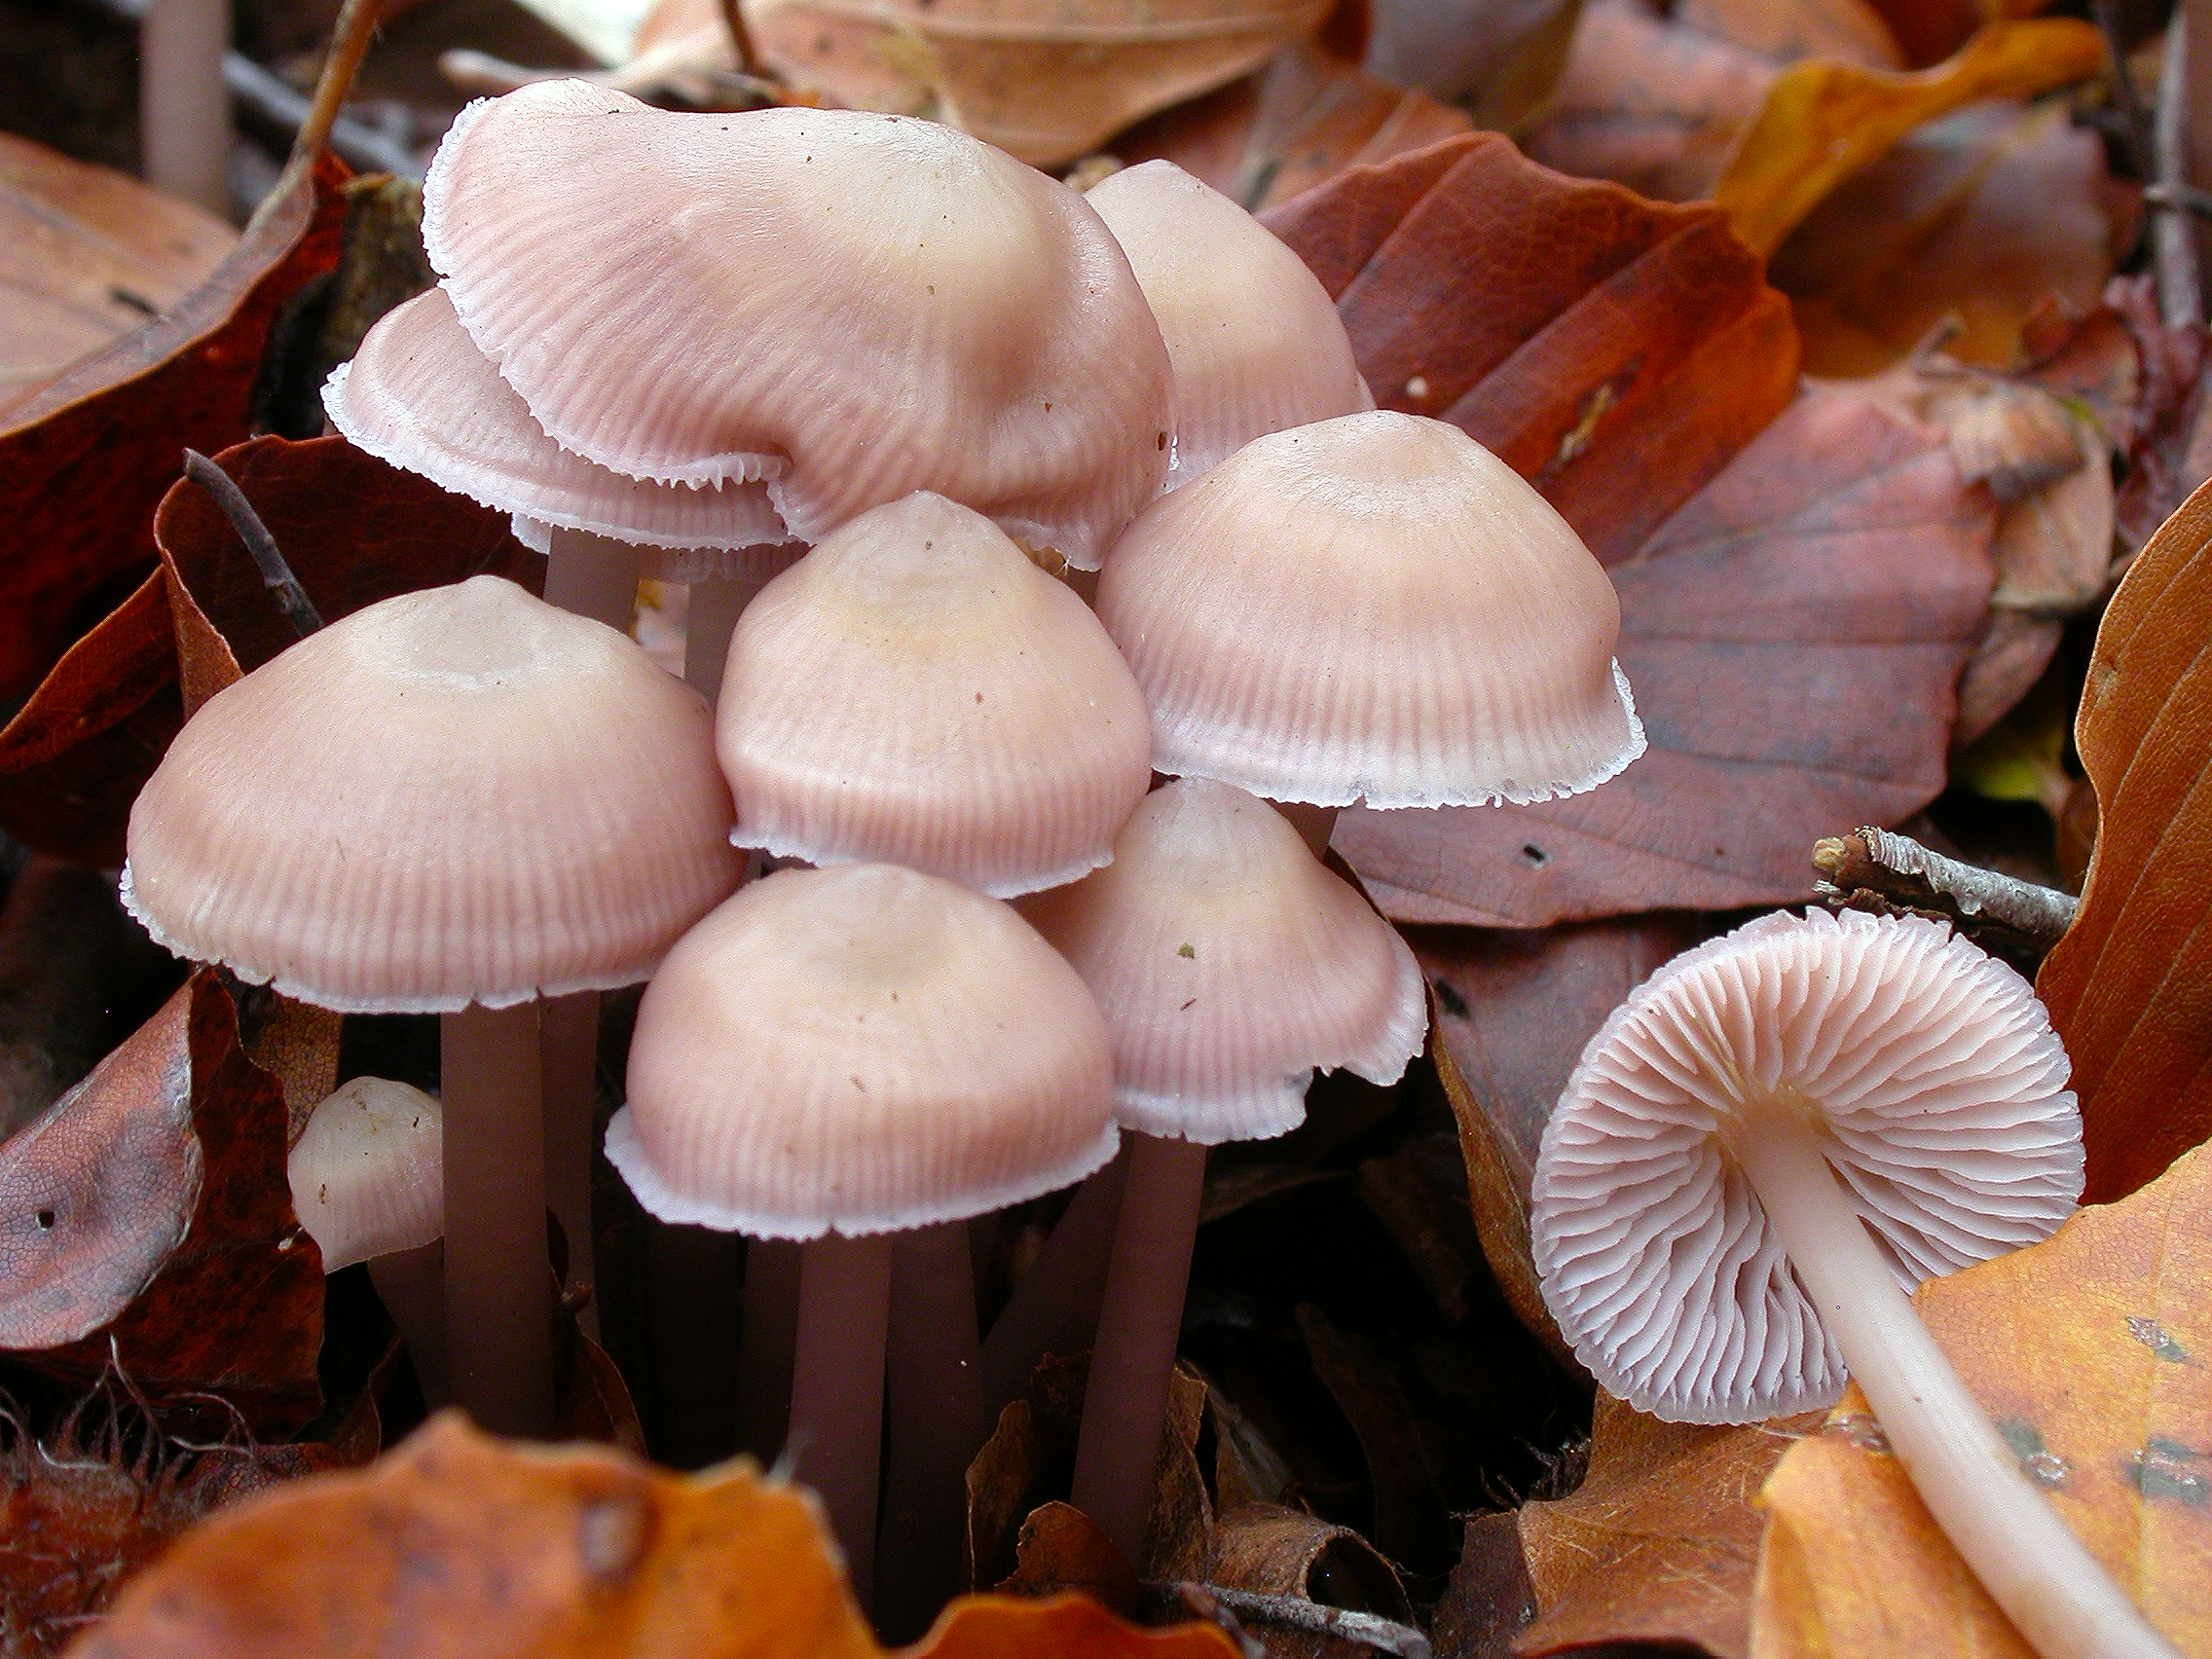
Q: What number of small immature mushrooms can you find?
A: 1